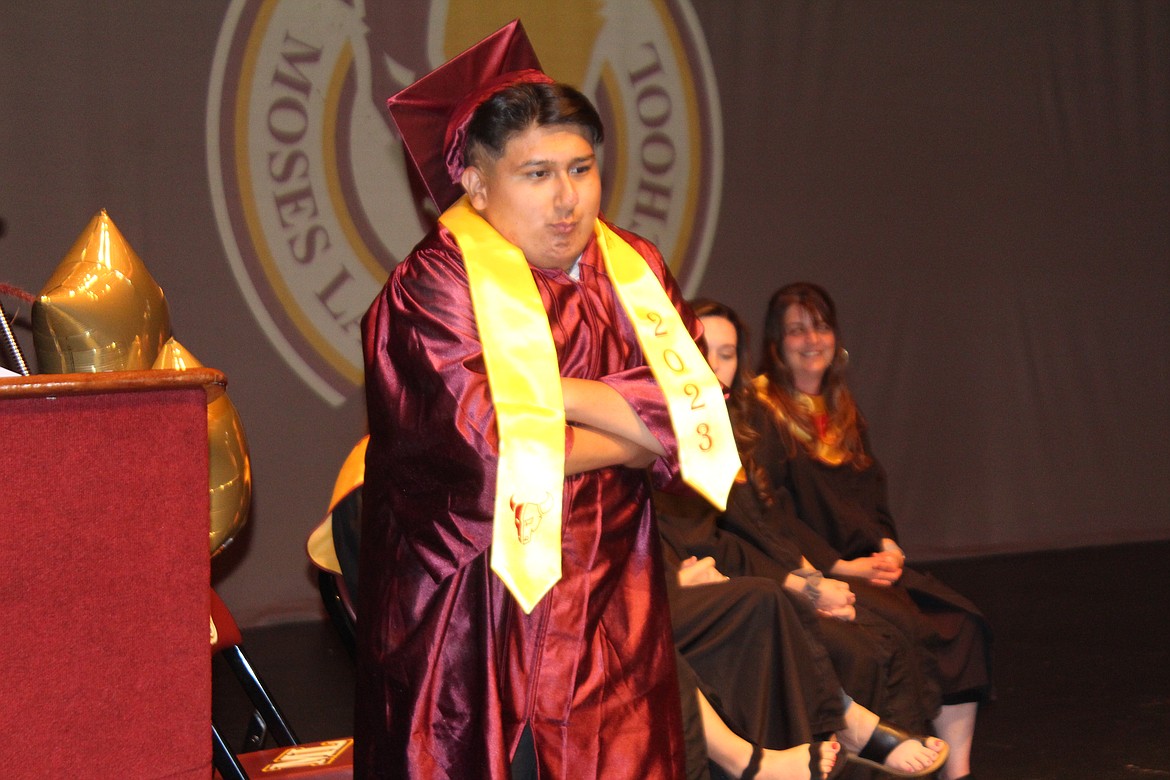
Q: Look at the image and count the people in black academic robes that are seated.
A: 3